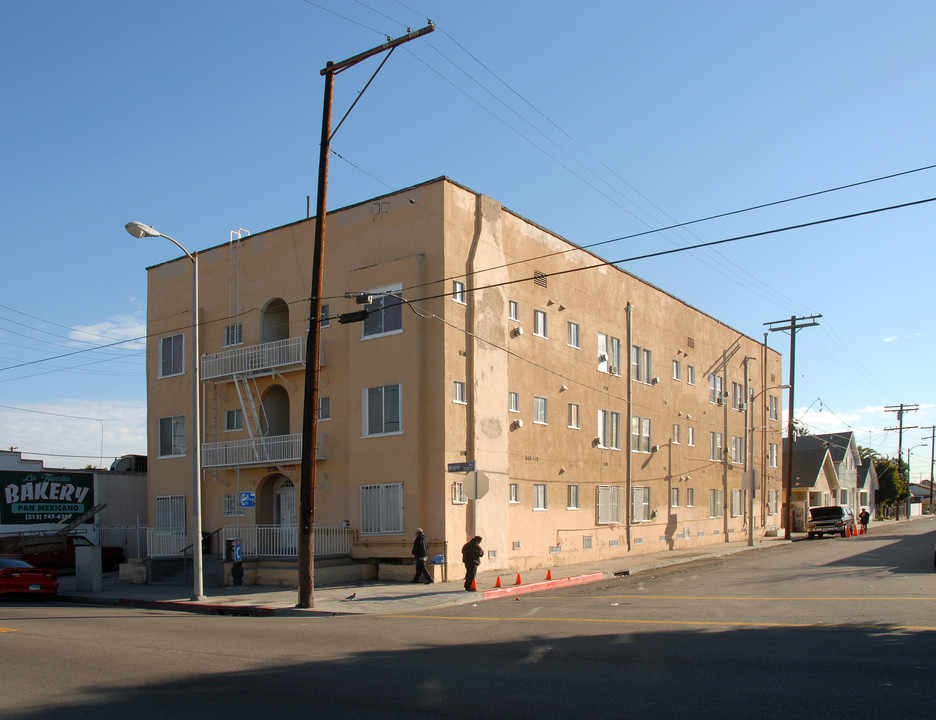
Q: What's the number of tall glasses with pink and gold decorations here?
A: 0